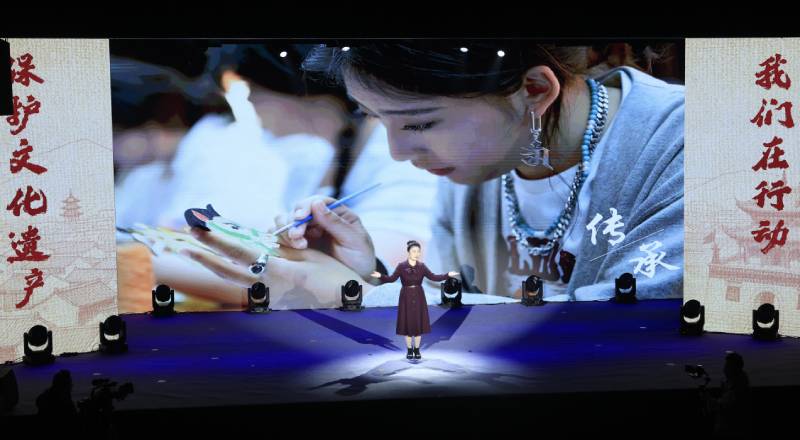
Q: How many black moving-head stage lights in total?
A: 10